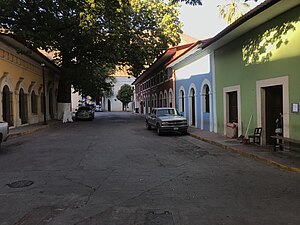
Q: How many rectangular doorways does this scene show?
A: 2